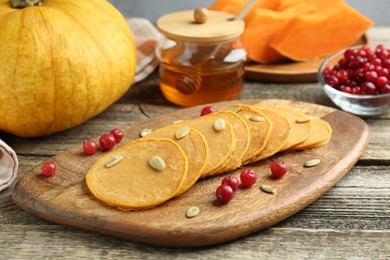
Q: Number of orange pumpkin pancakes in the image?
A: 8